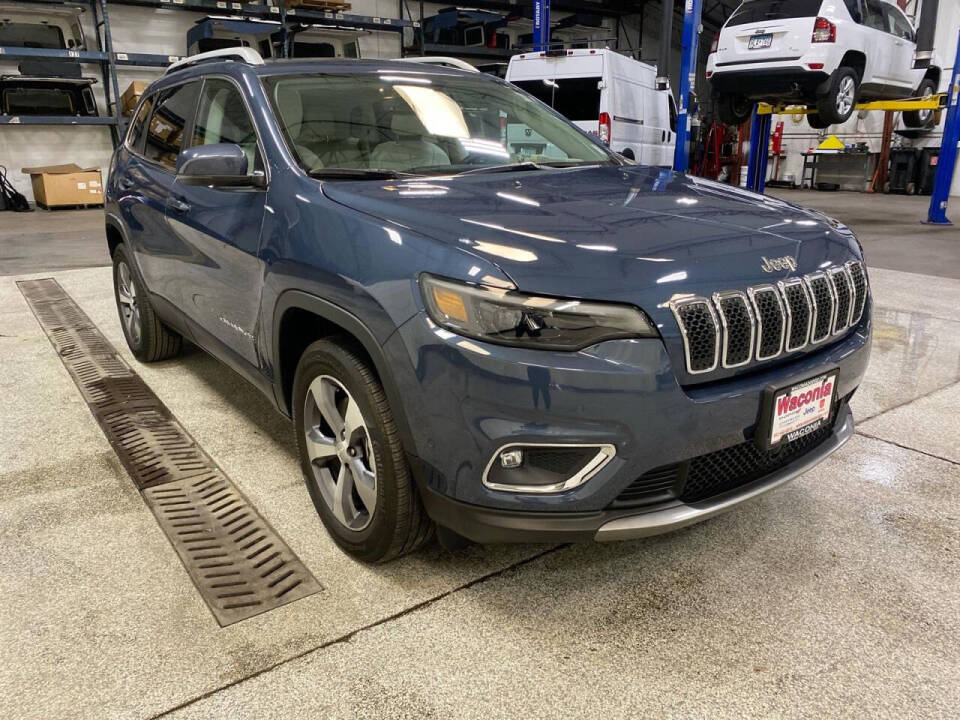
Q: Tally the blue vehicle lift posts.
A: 4